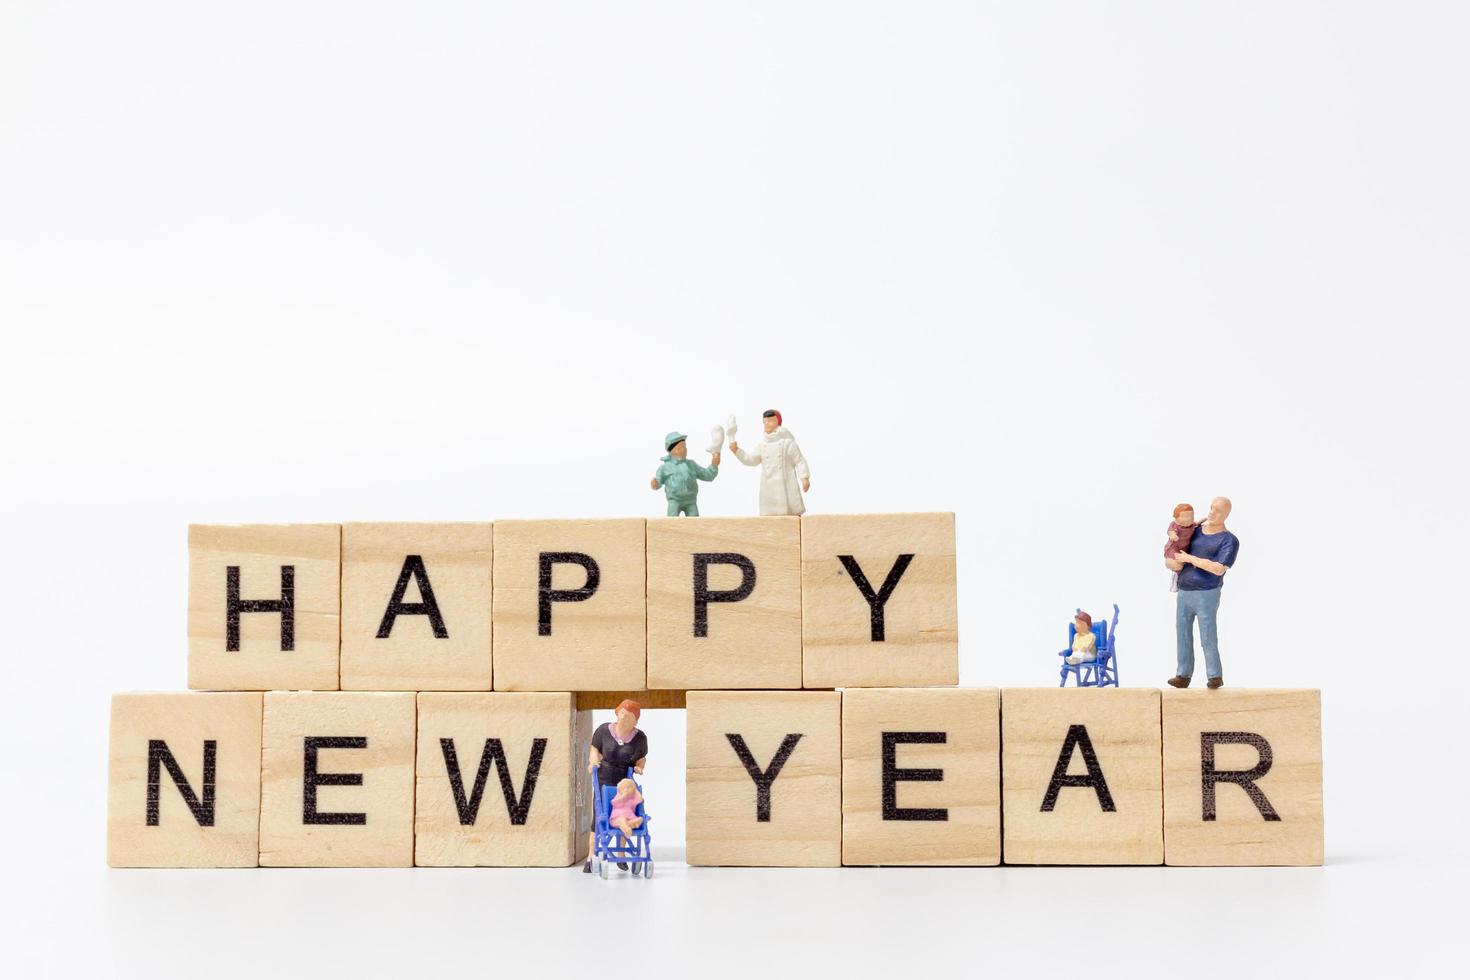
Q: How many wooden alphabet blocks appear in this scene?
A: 12